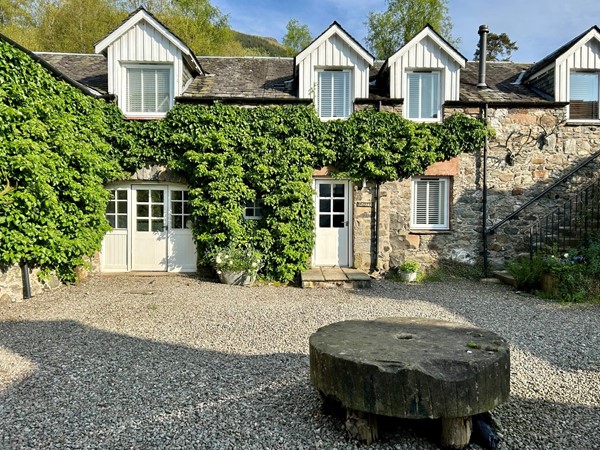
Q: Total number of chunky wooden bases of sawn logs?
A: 2